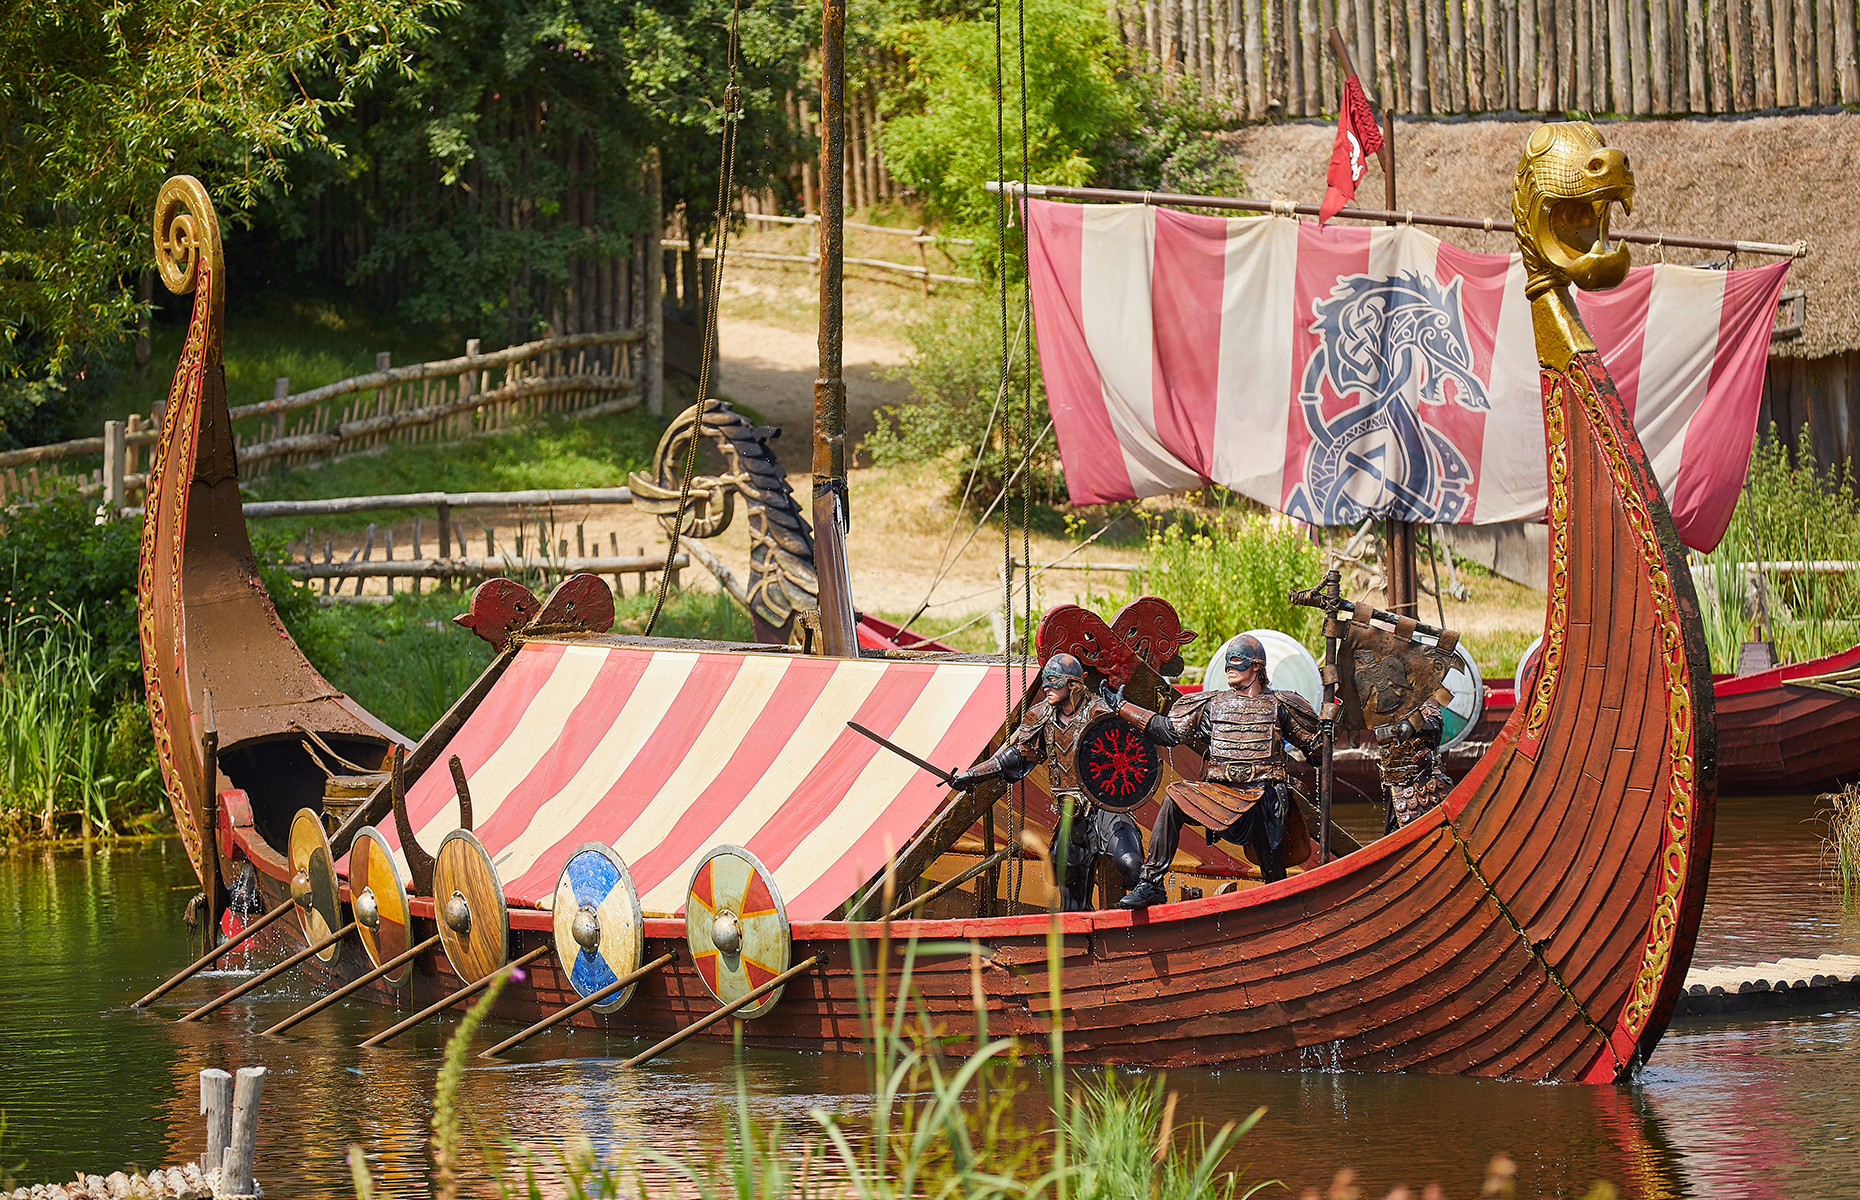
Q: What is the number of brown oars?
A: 6